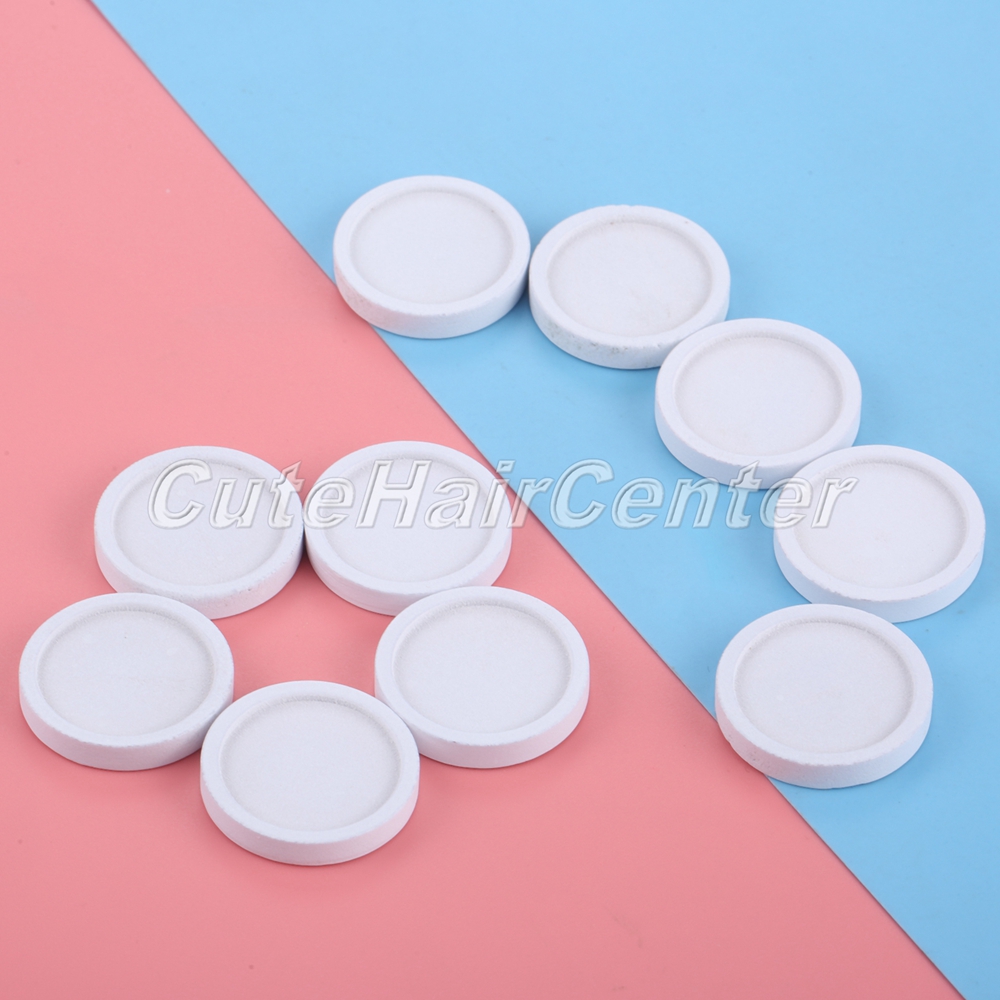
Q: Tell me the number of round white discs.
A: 10